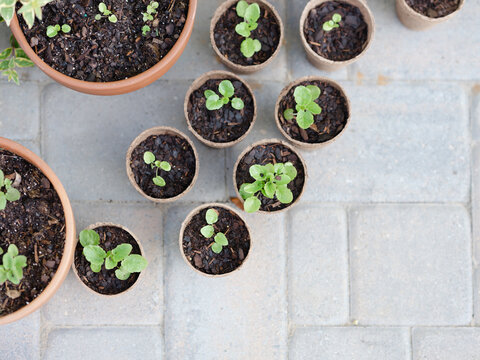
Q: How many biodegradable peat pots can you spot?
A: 9